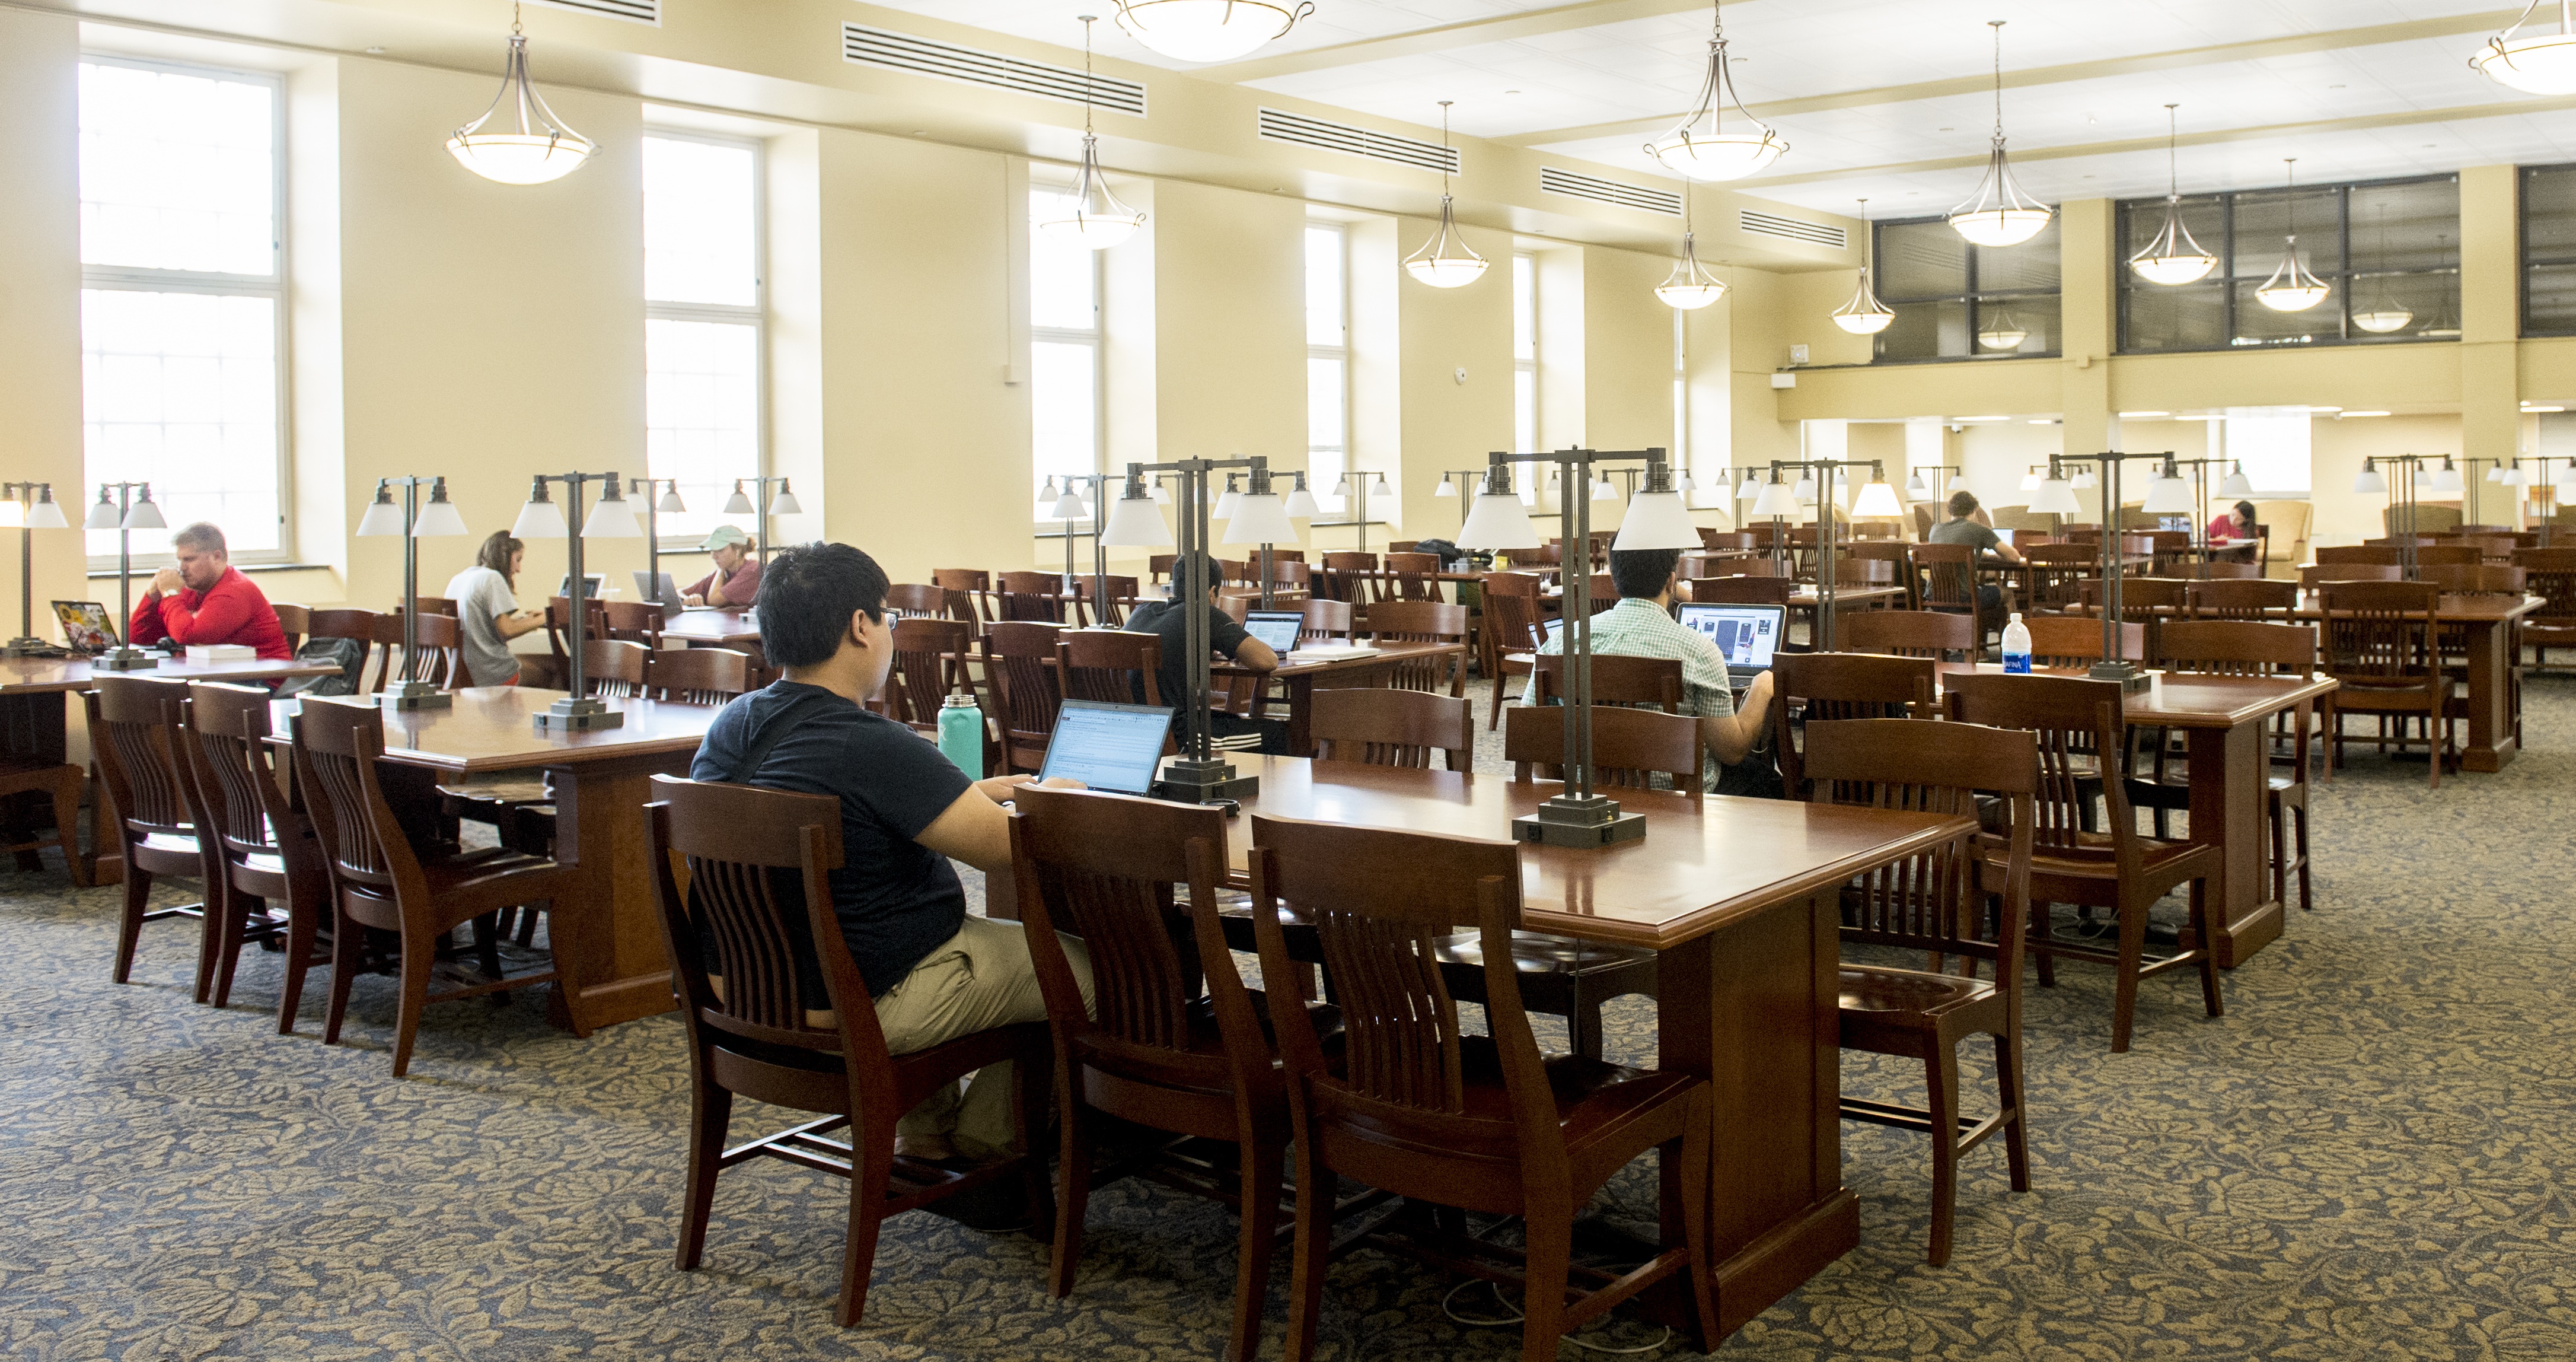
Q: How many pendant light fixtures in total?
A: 11